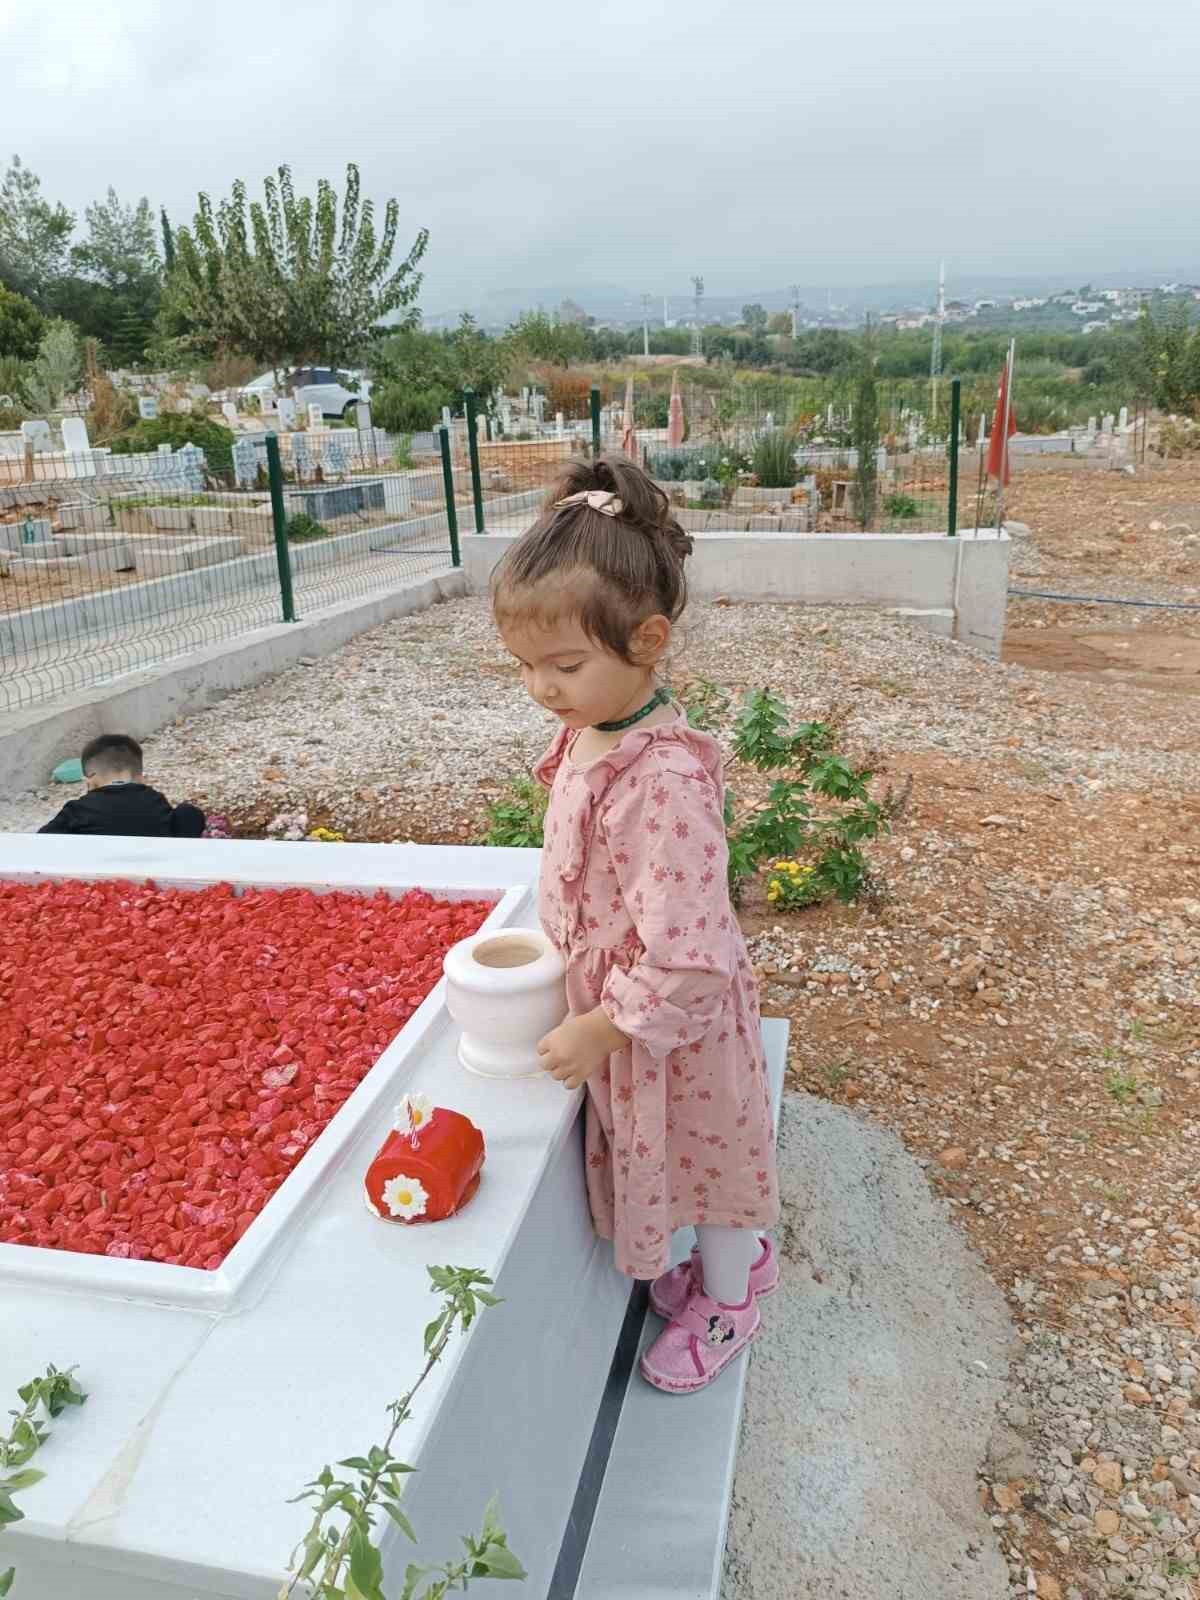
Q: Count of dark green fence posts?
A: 5